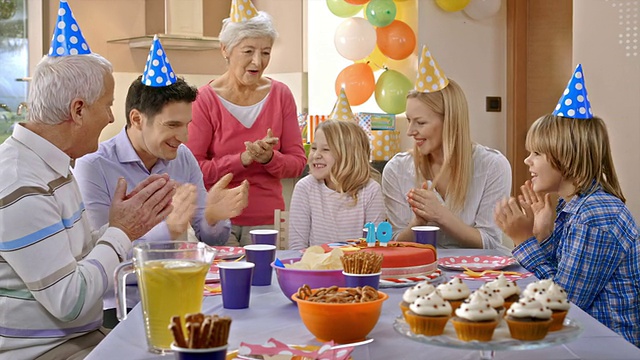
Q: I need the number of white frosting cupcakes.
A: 9